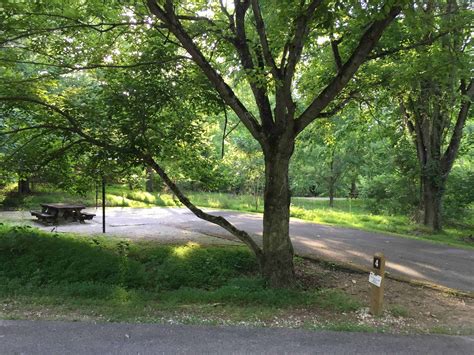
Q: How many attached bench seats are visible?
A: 2